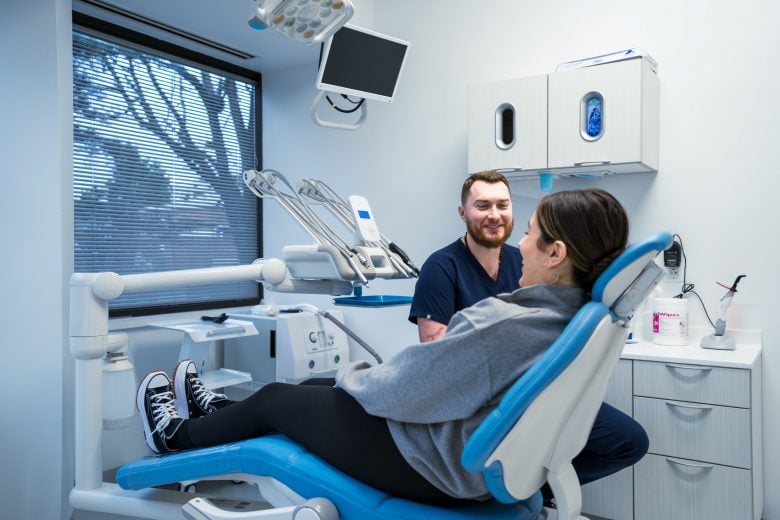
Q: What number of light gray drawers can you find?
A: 3